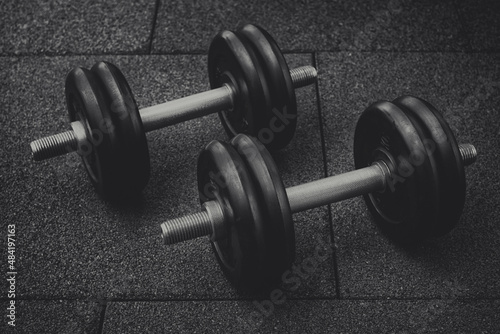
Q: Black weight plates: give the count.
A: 8